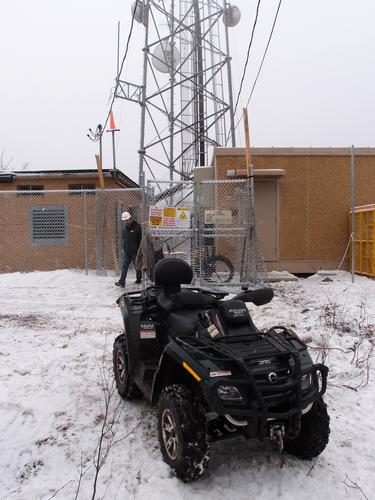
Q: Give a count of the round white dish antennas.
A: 3